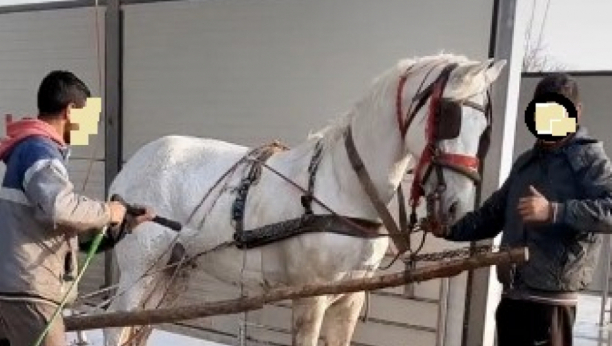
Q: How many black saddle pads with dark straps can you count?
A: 1